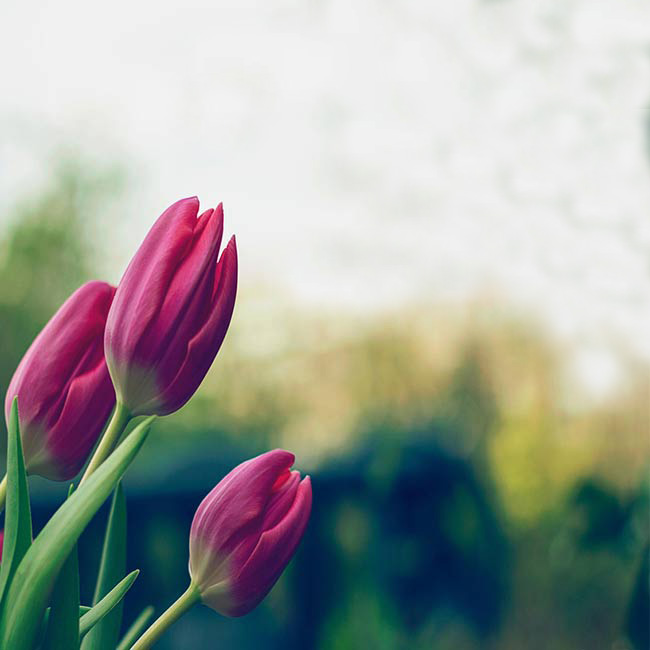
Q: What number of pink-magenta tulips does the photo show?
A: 3